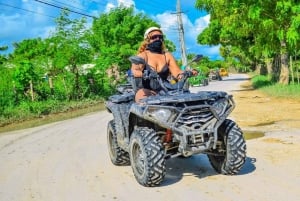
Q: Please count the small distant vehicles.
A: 3